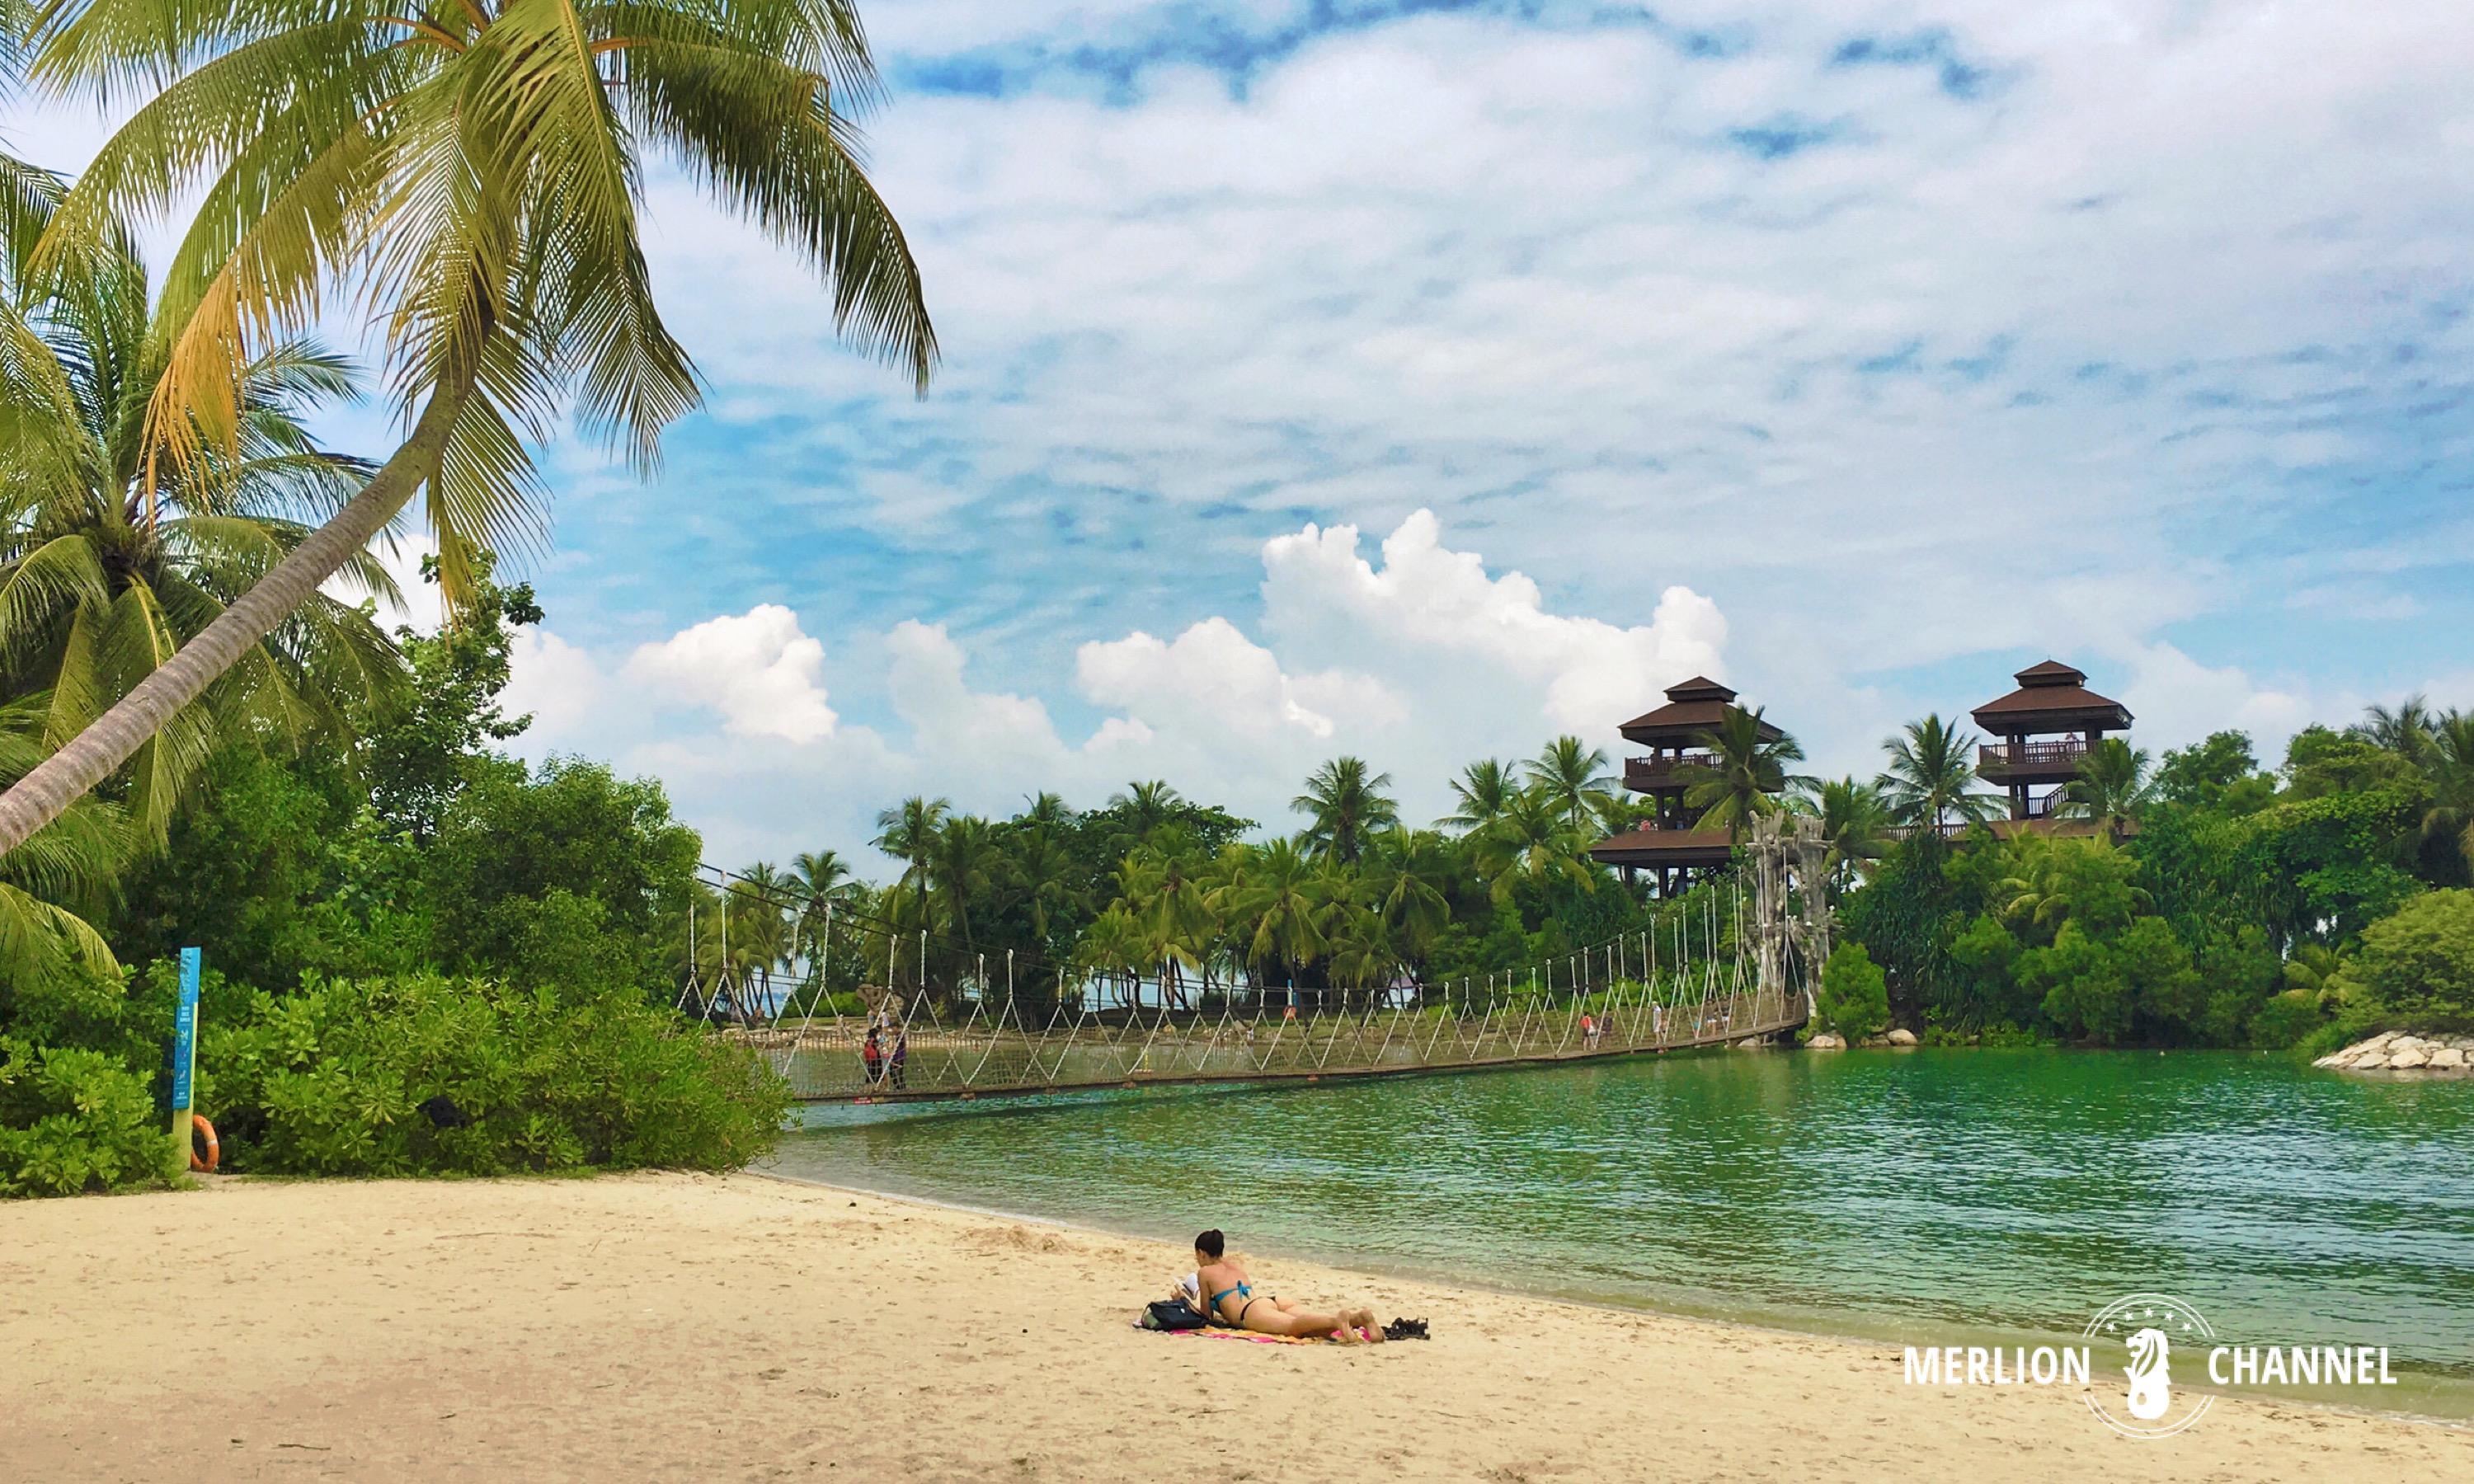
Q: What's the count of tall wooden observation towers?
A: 2